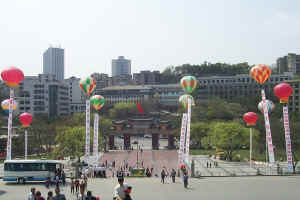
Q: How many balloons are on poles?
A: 11